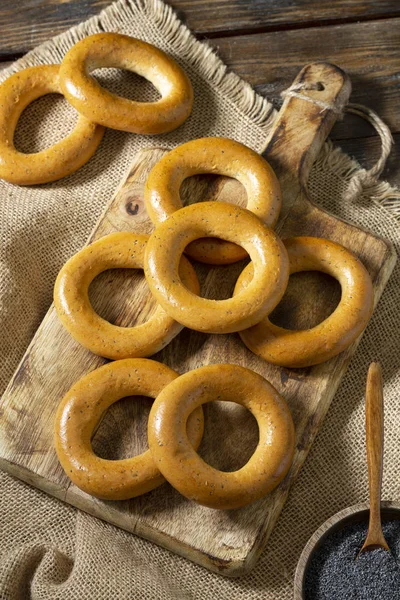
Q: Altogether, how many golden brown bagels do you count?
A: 8